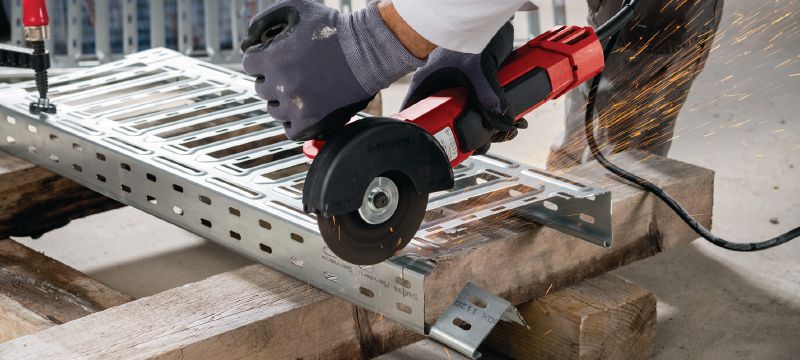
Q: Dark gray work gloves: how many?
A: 2